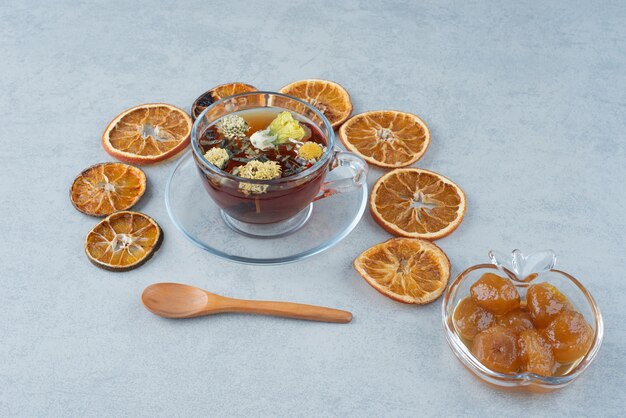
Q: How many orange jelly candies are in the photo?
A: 7